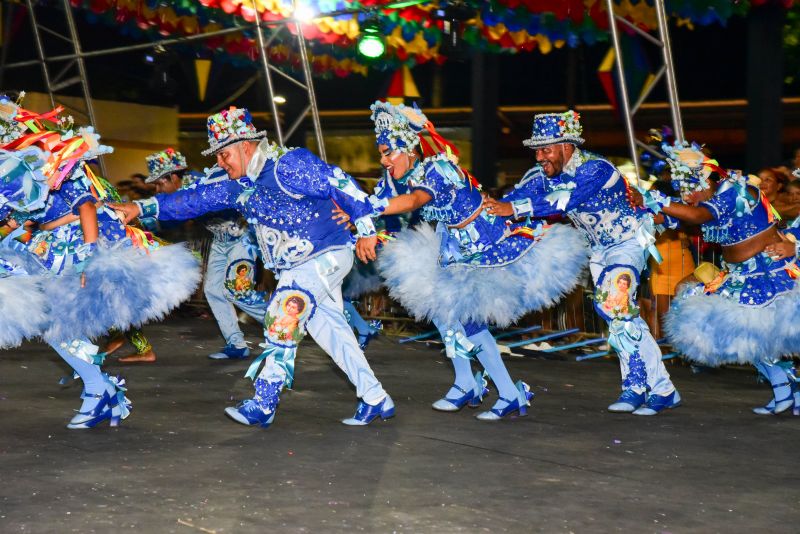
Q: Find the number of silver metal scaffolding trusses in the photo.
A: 3